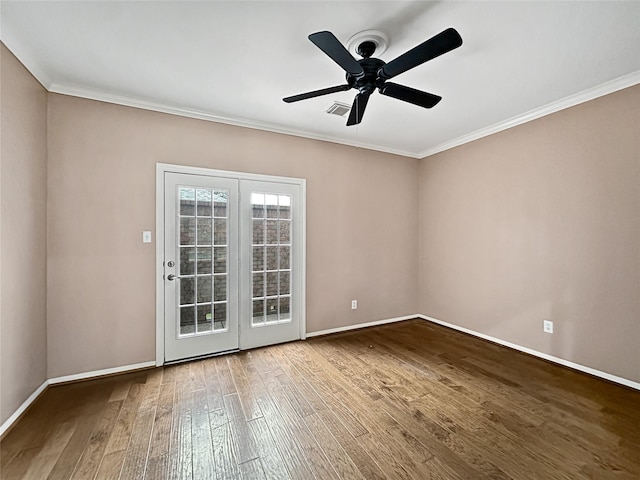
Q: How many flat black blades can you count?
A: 5